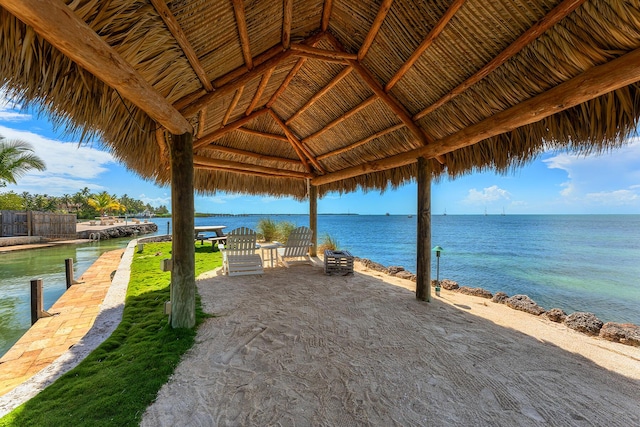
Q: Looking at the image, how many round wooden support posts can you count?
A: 3